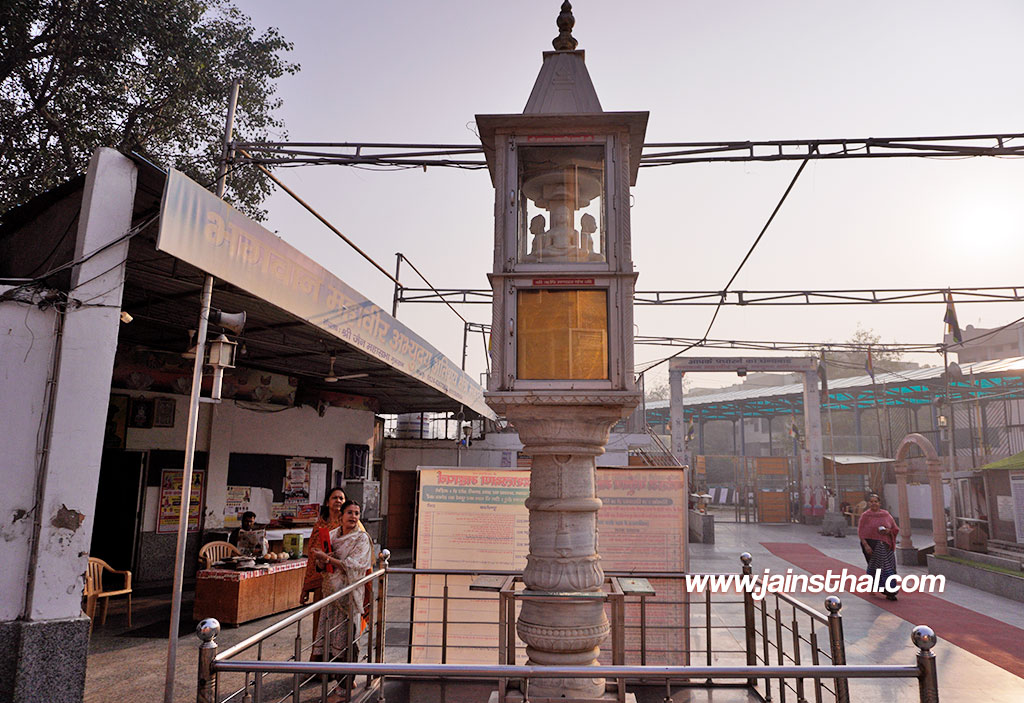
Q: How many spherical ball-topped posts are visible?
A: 5